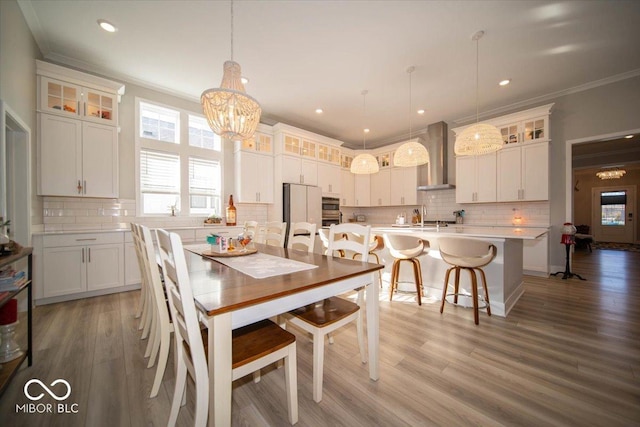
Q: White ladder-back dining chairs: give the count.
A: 8